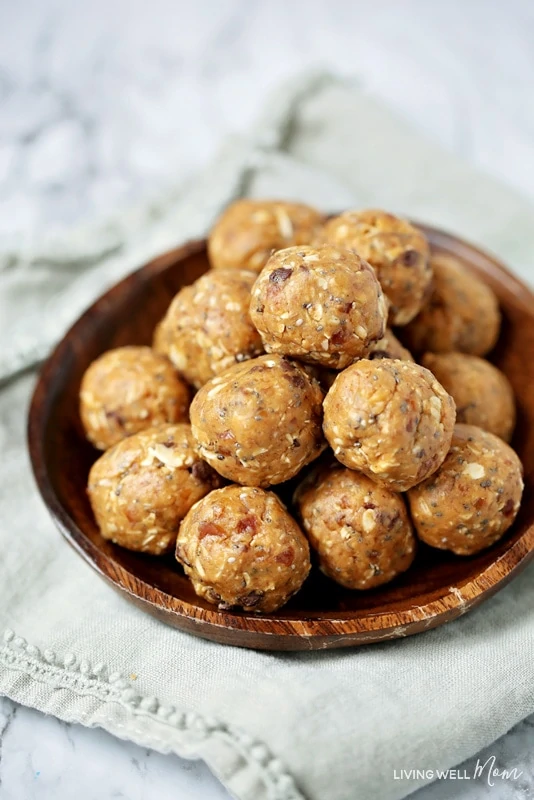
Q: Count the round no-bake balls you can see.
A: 14